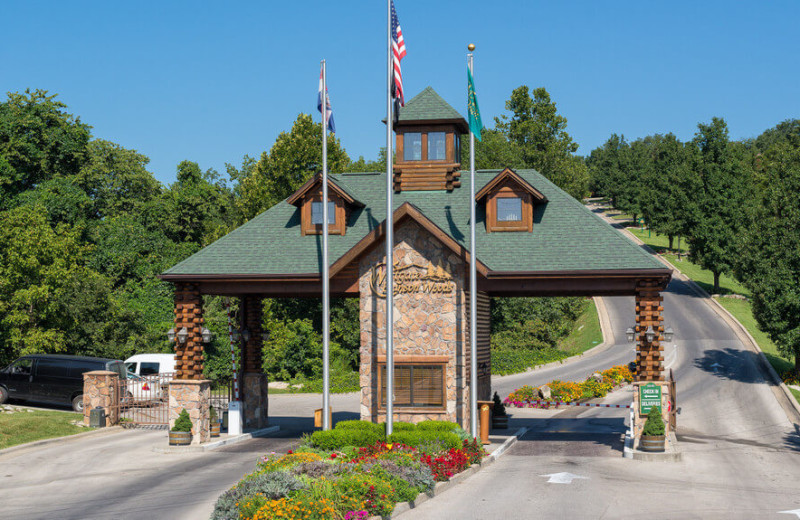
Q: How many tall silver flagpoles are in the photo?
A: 3